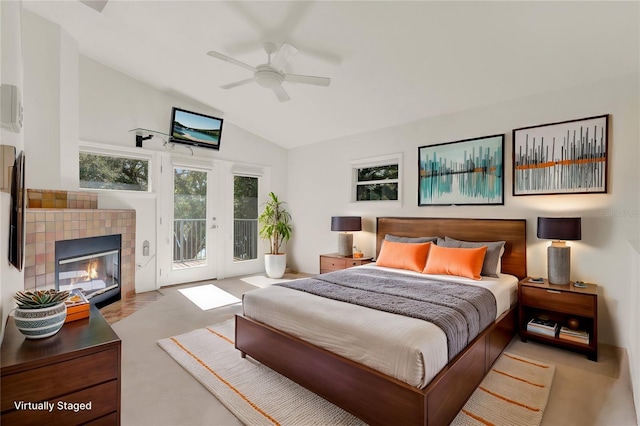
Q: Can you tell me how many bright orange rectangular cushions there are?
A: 2